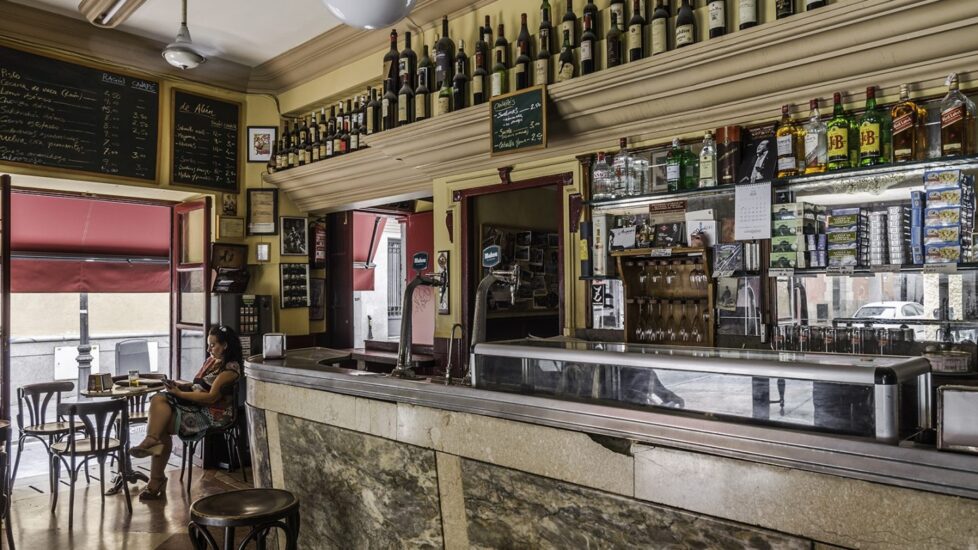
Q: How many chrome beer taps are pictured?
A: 2